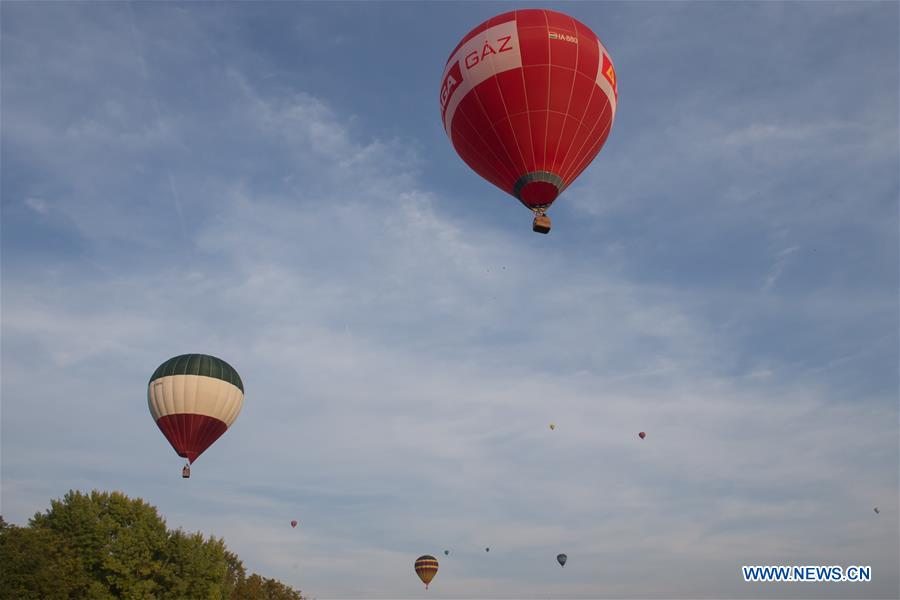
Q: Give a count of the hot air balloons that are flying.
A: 10